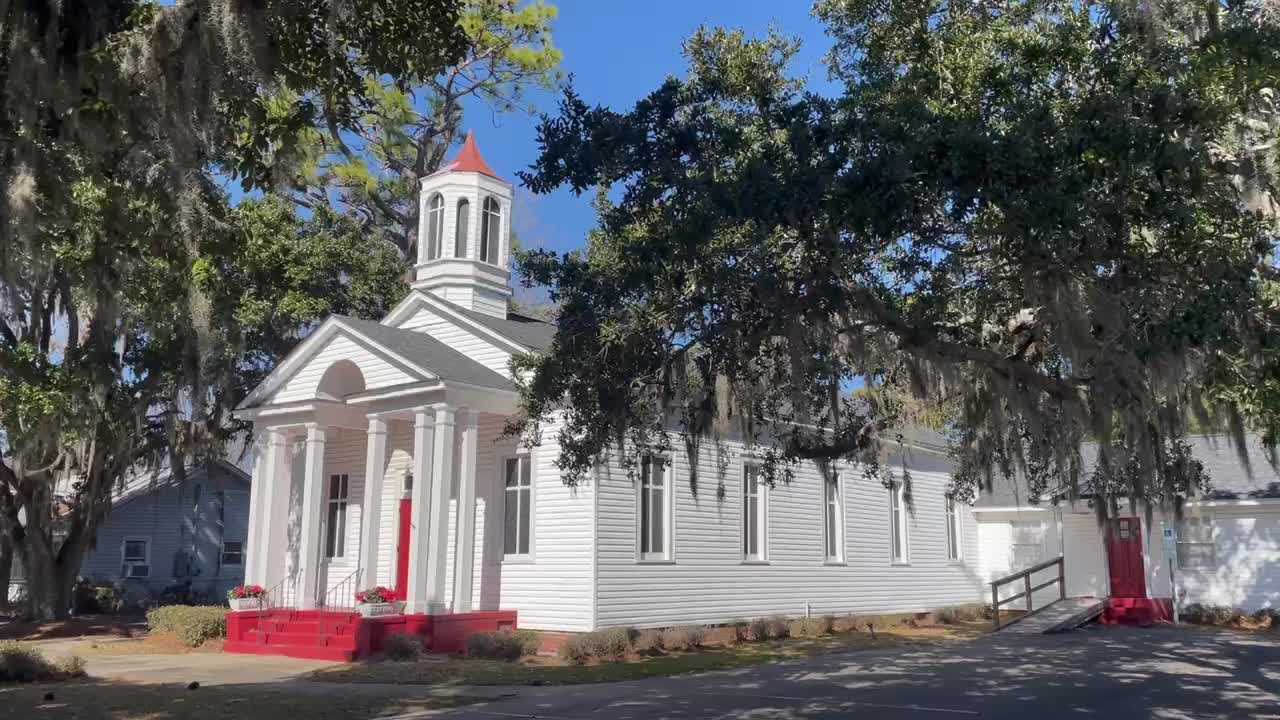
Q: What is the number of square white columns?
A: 7